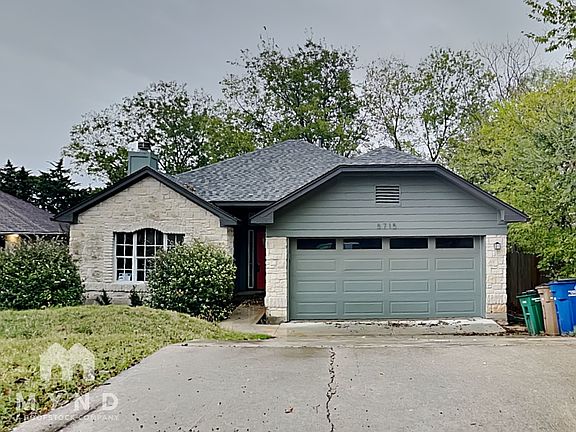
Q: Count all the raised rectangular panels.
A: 12